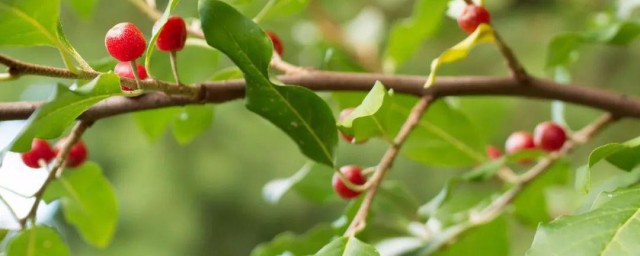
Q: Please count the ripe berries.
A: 12